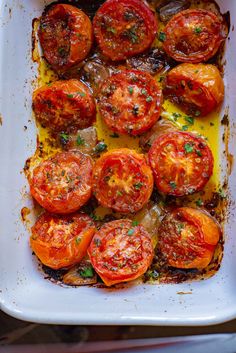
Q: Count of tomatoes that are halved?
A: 12